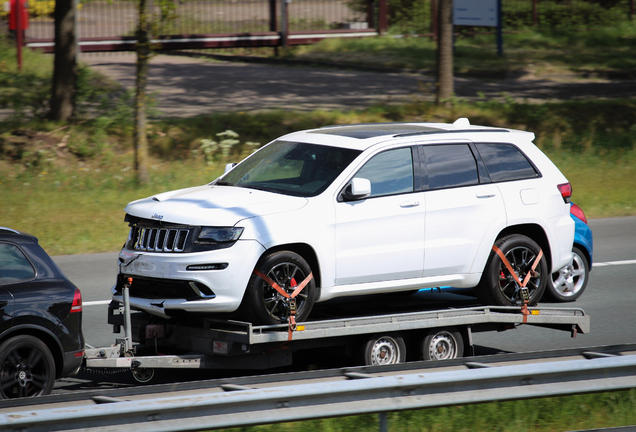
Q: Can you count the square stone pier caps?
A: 0